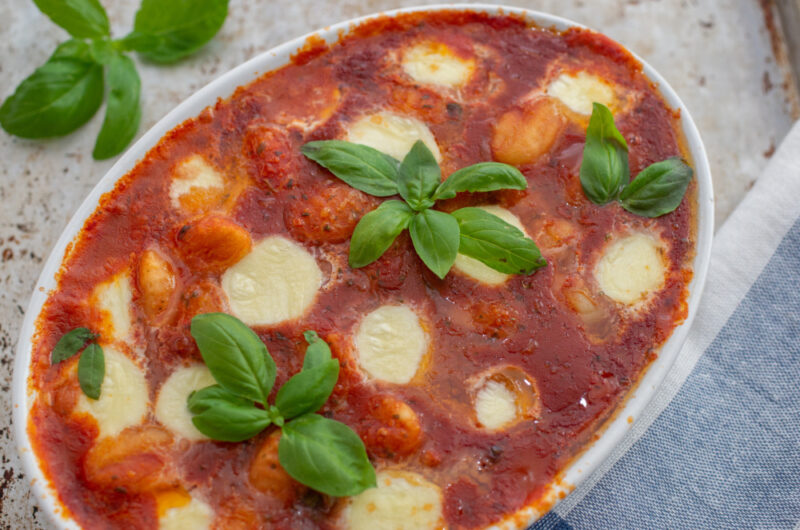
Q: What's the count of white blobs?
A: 14